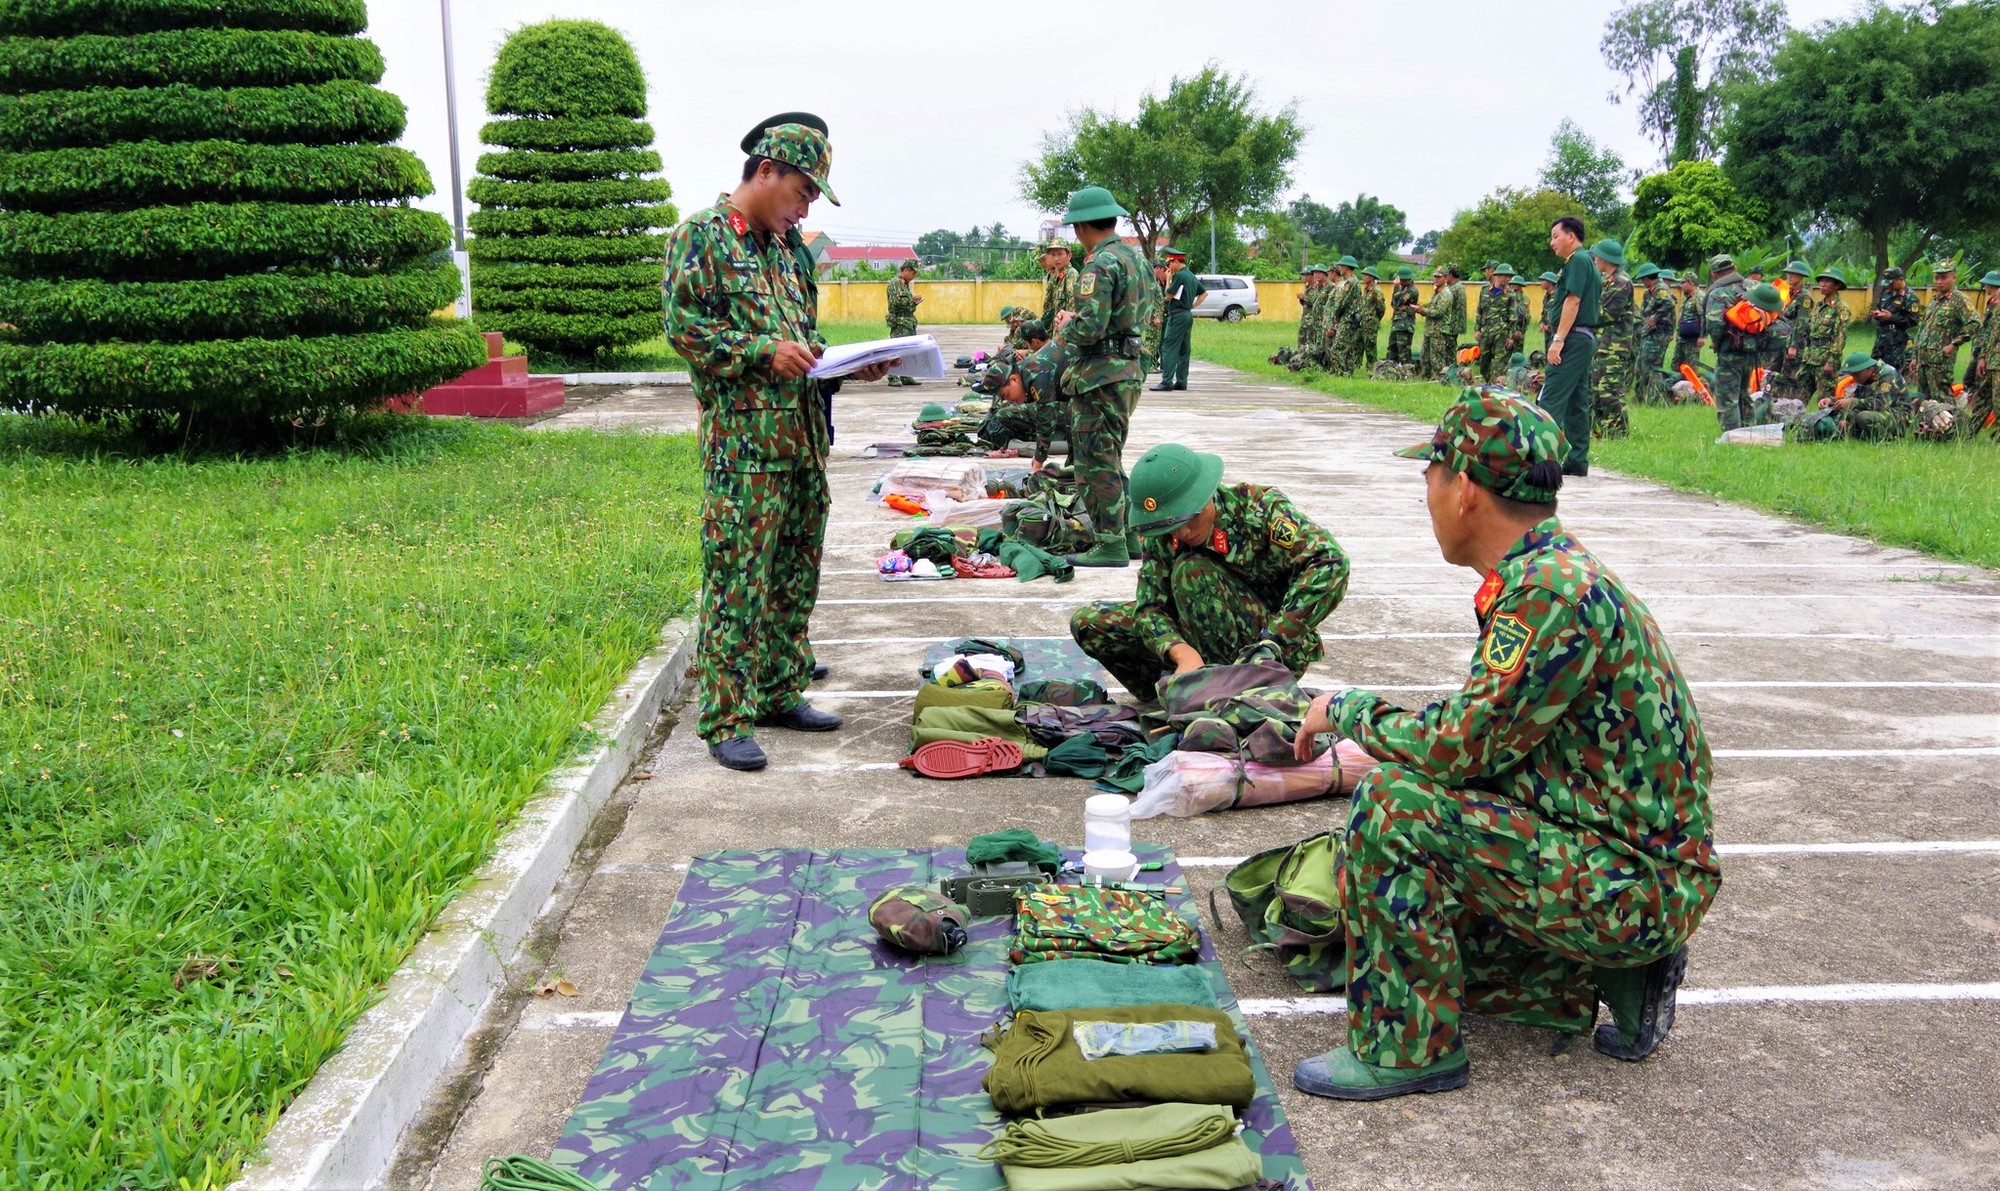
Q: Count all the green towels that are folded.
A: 1